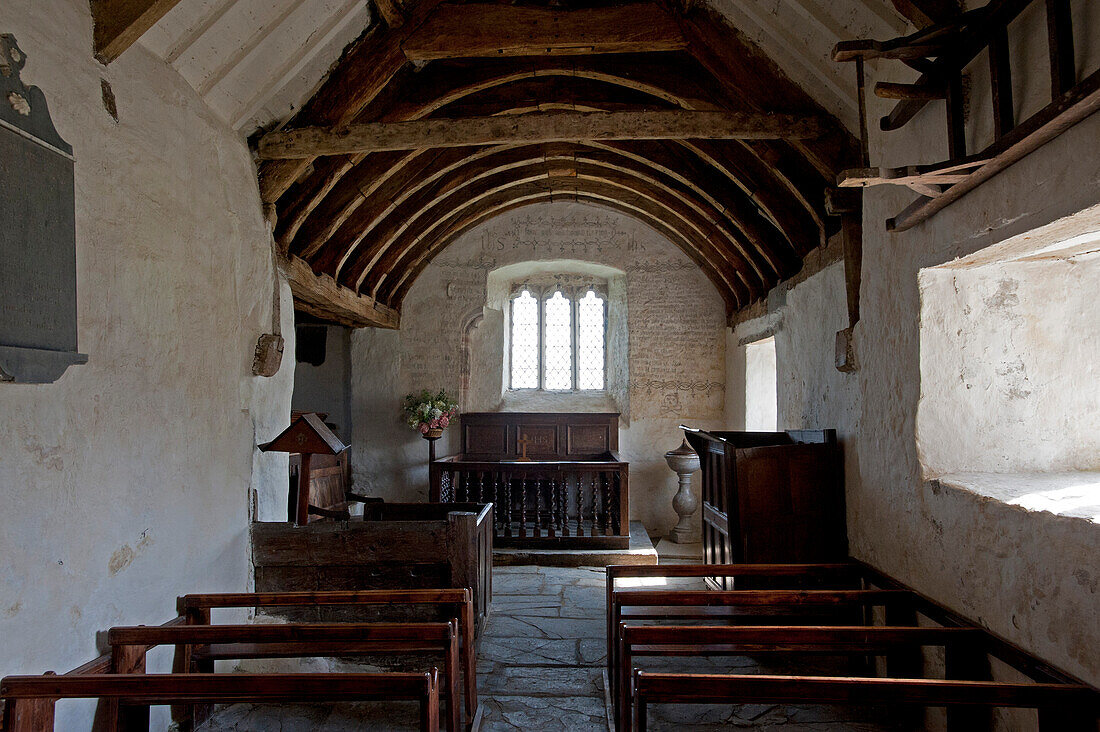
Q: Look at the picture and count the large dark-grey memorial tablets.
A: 1